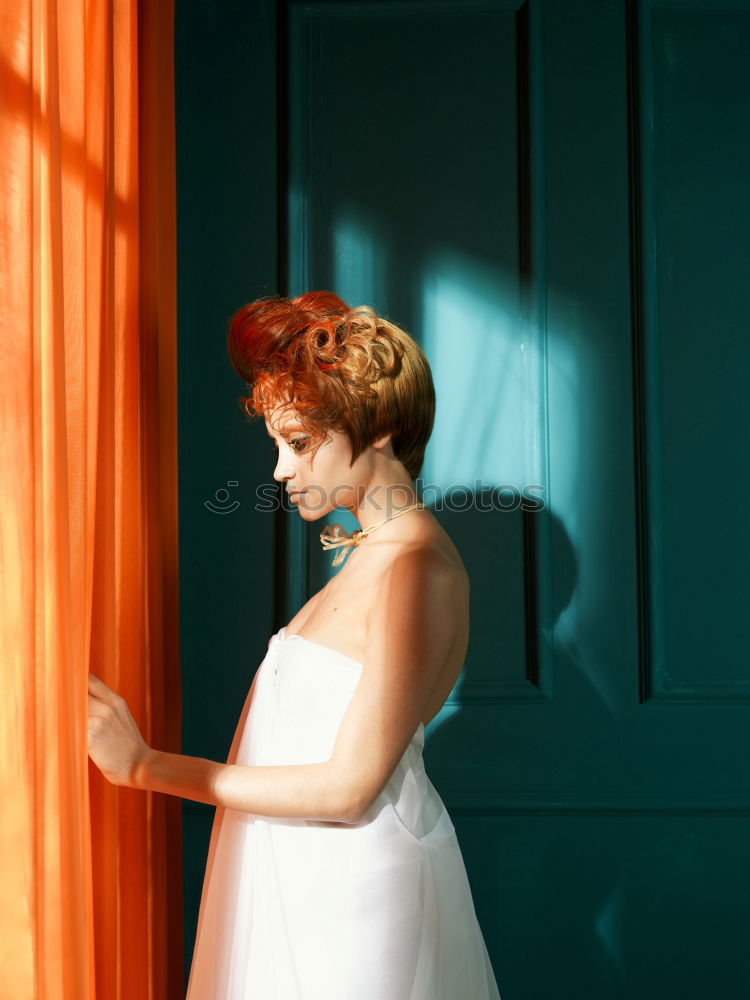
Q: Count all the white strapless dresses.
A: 1